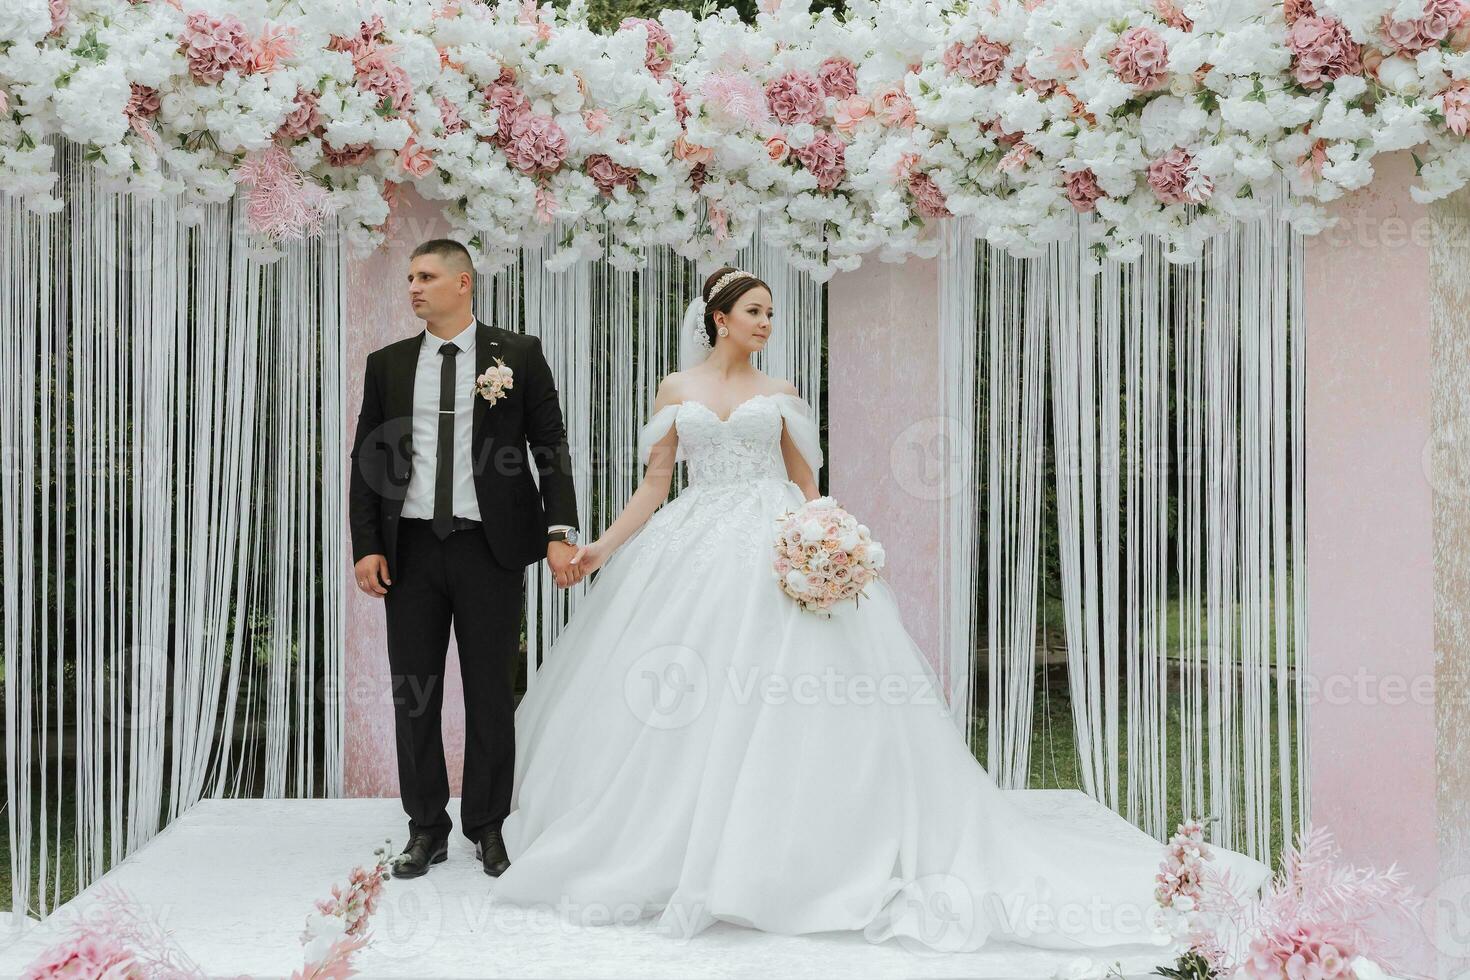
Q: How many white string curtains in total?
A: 3